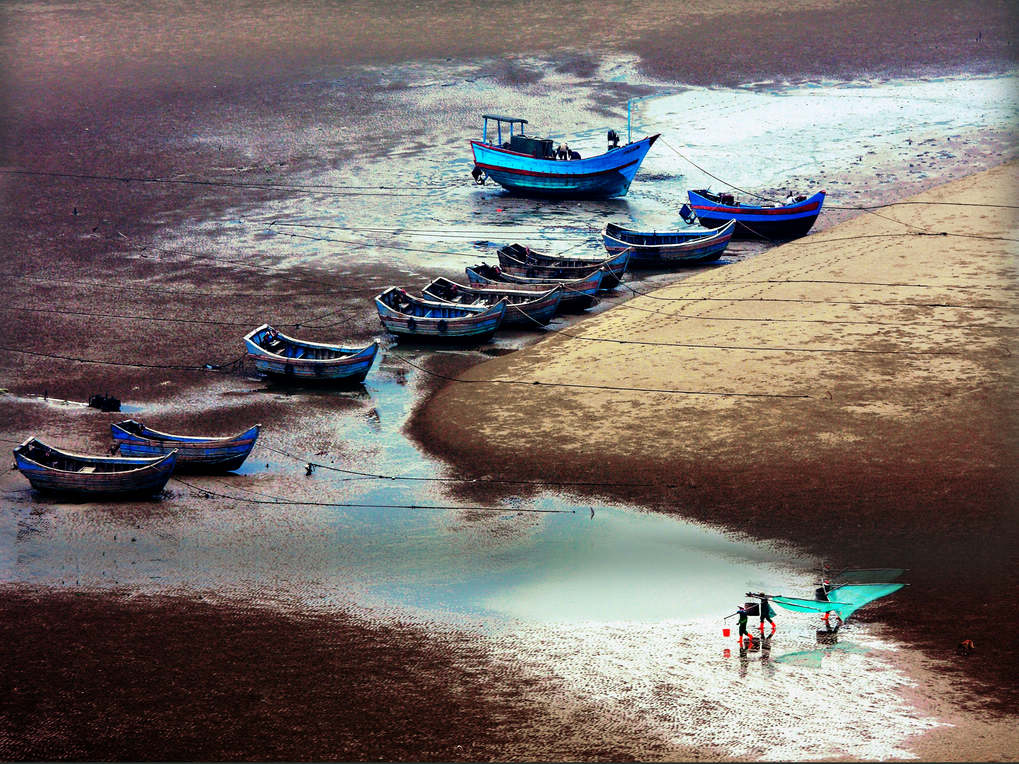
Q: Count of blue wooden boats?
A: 10